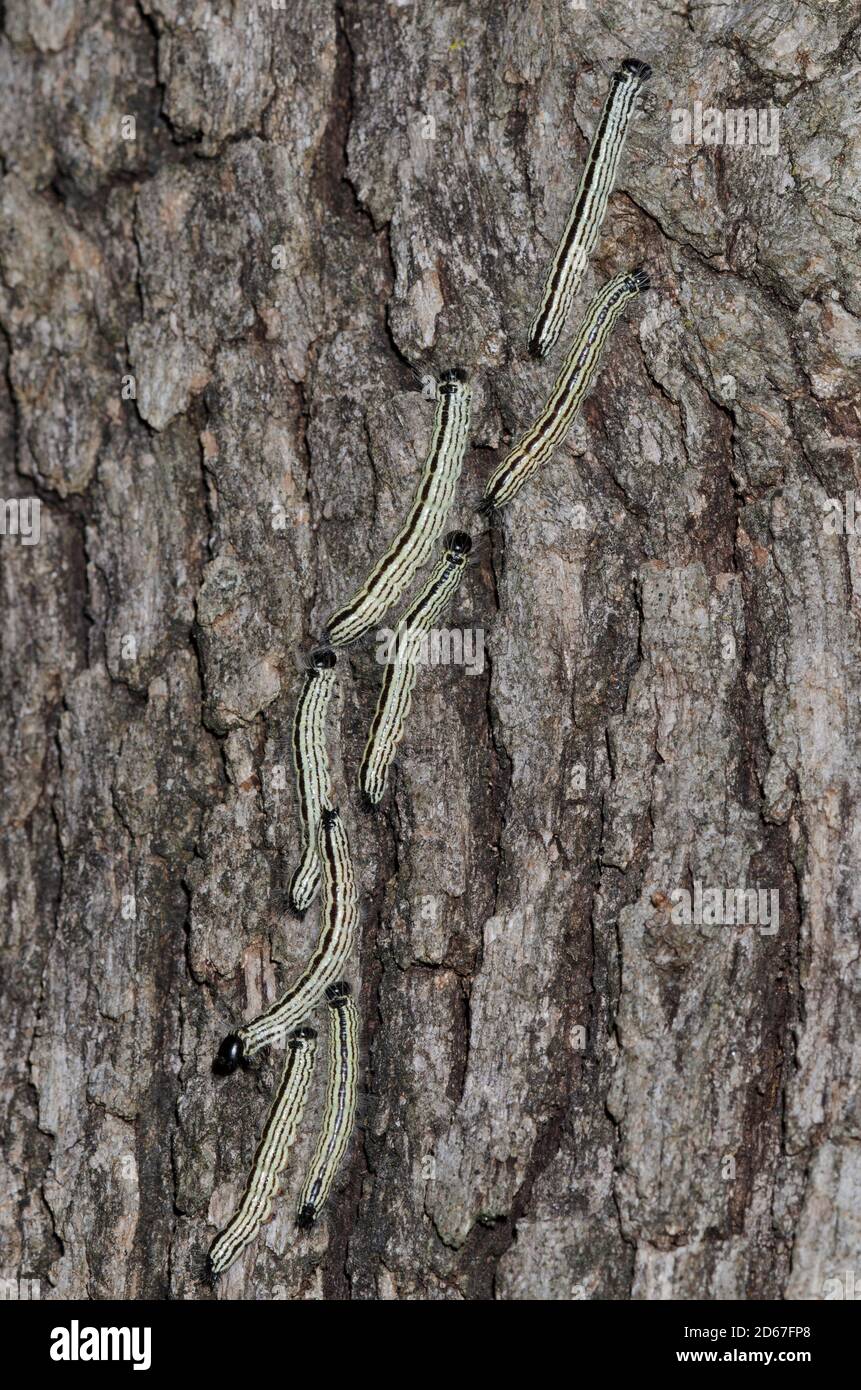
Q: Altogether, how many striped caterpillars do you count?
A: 8